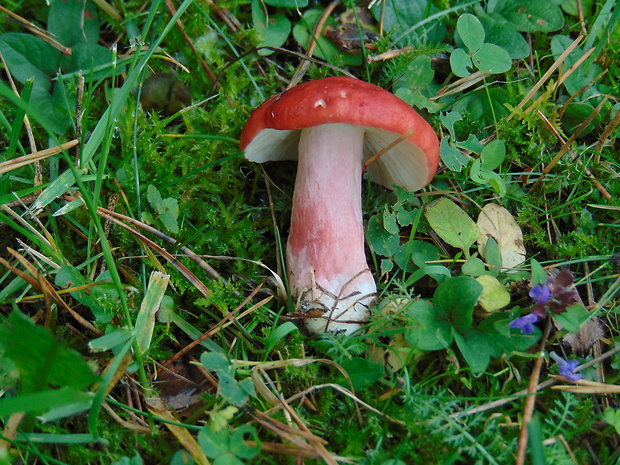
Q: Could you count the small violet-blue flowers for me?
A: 3